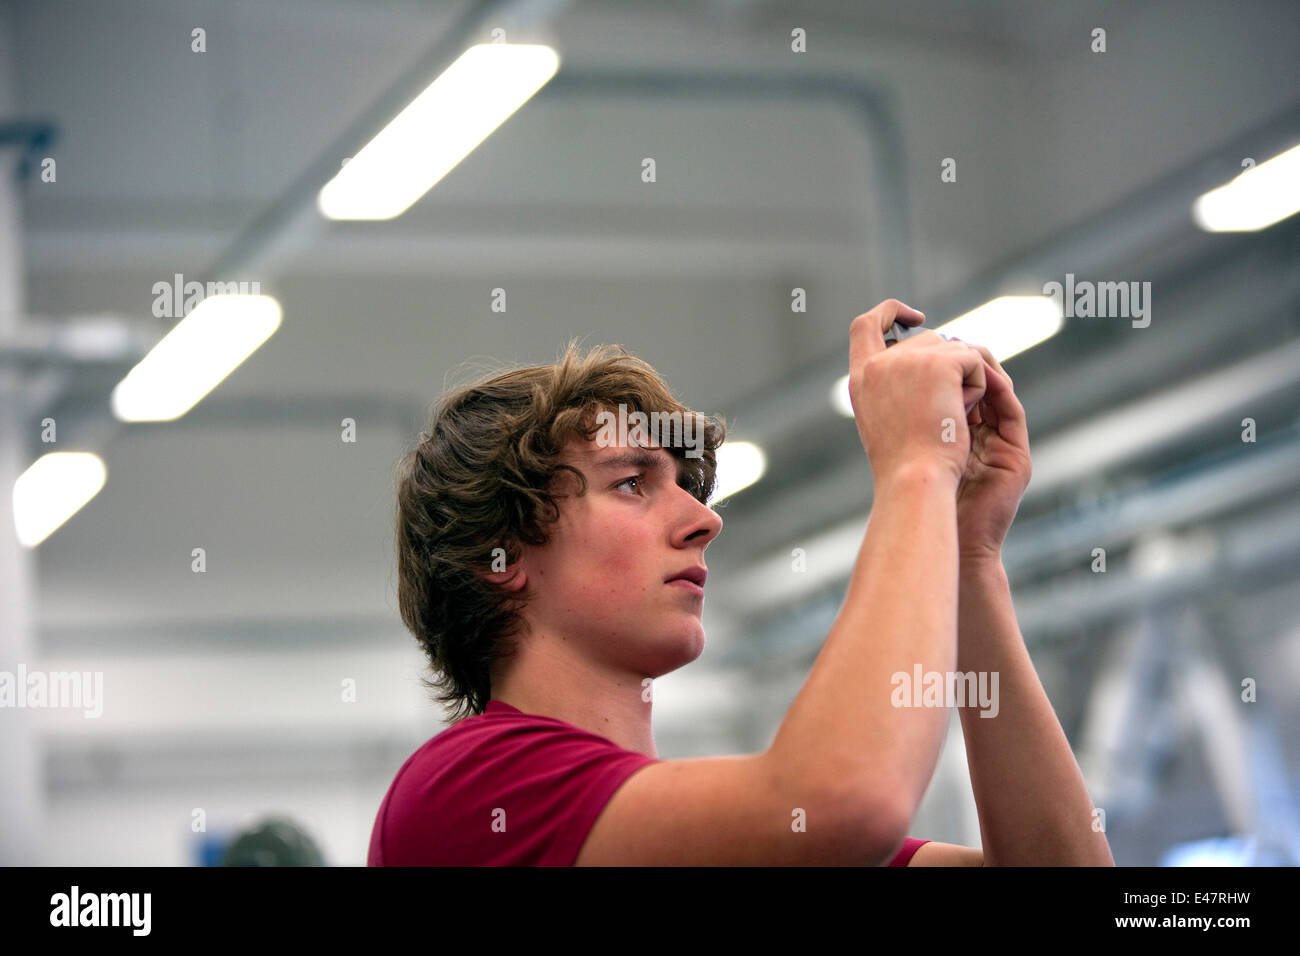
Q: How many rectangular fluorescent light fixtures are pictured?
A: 6